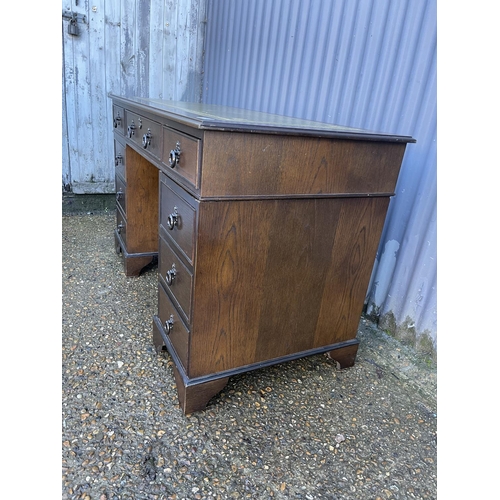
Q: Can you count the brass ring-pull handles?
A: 10